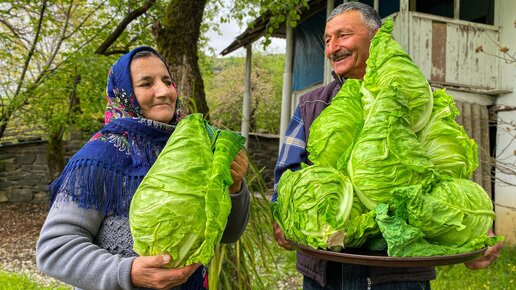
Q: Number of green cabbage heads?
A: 7